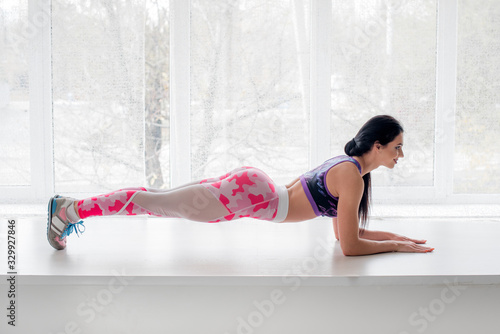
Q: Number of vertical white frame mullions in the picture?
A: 4